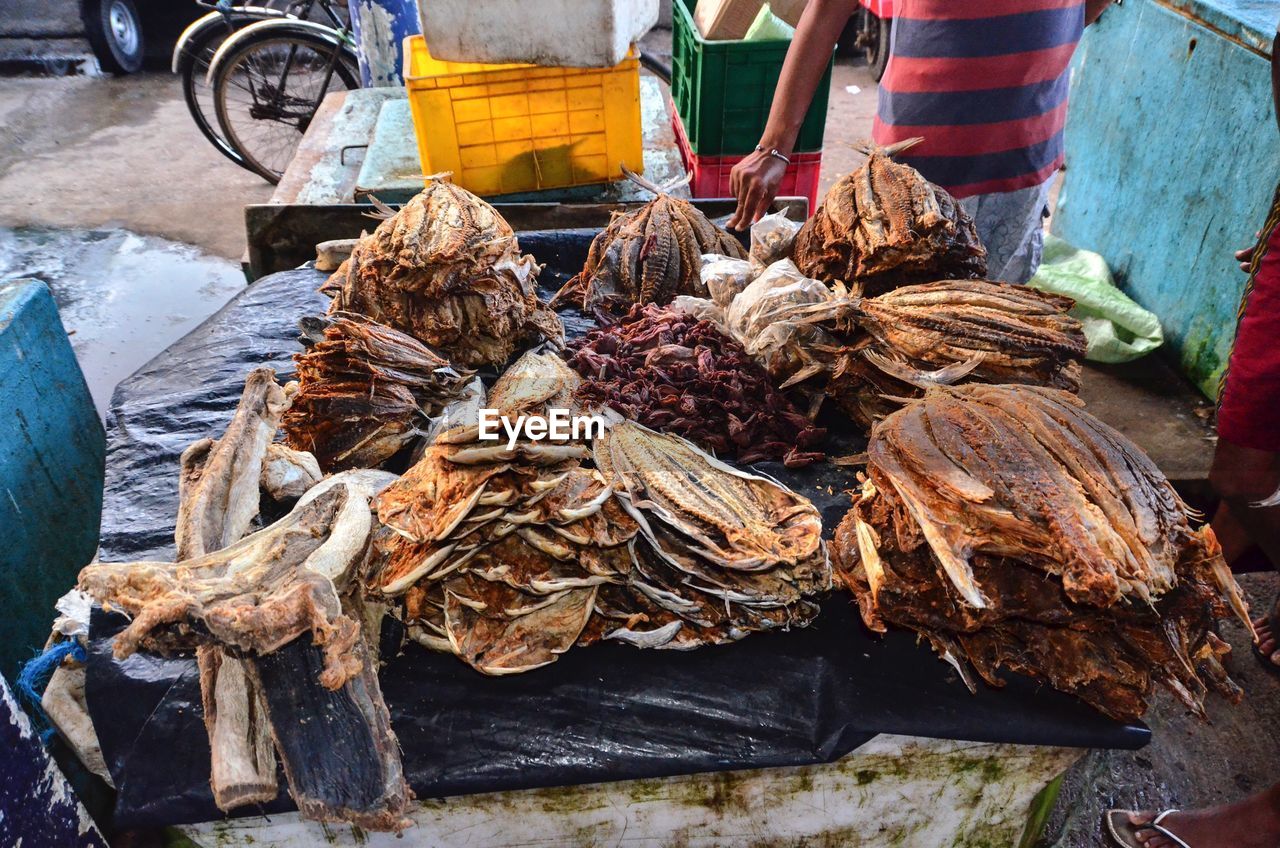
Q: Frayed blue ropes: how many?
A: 1